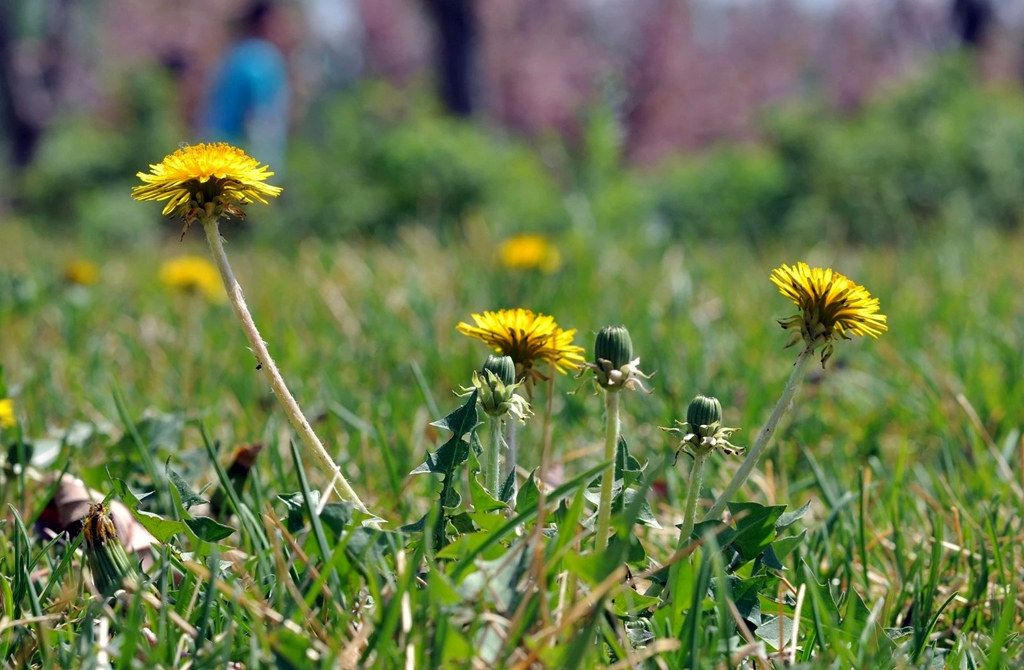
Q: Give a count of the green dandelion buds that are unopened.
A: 3